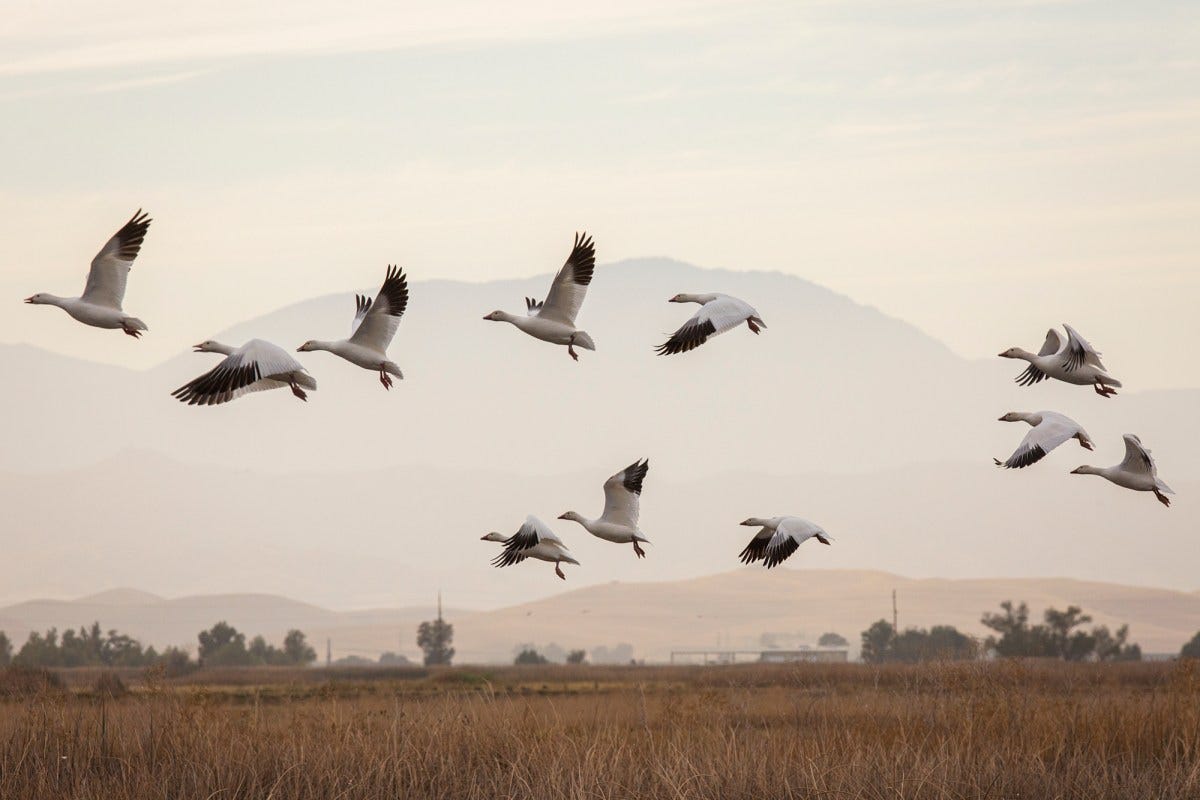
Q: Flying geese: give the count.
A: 11